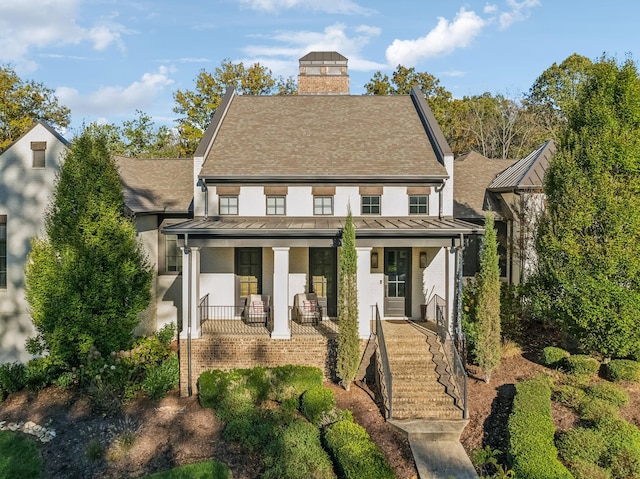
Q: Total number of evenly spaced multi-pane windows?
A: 5